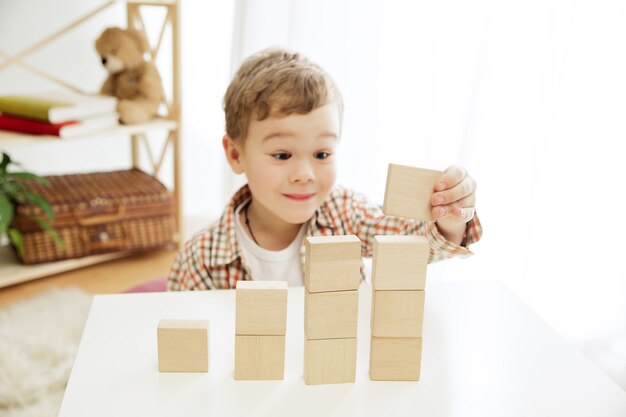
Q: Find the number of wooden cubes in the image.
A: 10